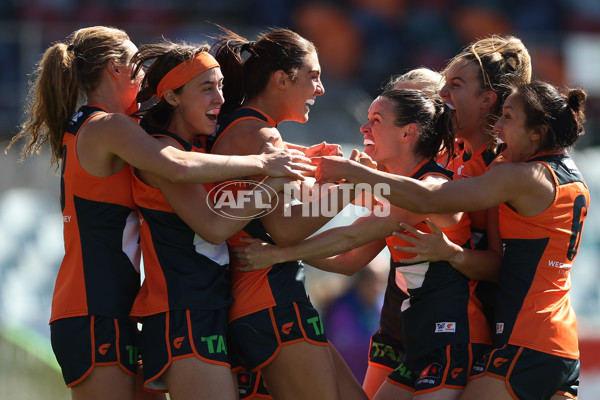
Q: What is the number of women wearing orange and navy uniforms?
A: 7